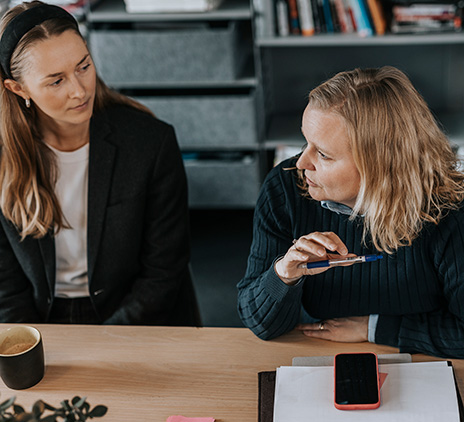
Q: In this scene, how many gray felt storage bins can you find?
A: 3